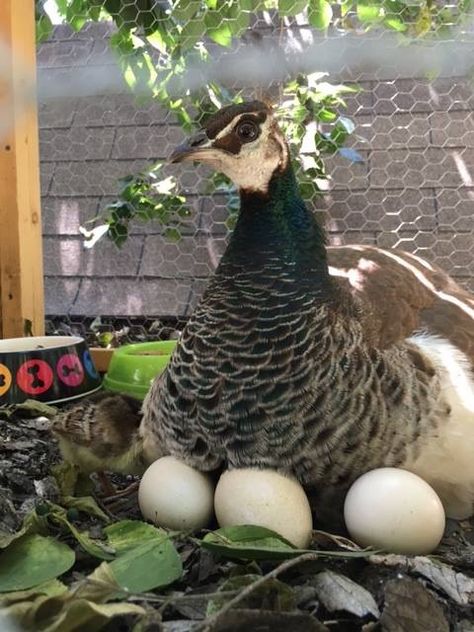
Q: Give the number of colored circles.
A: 4